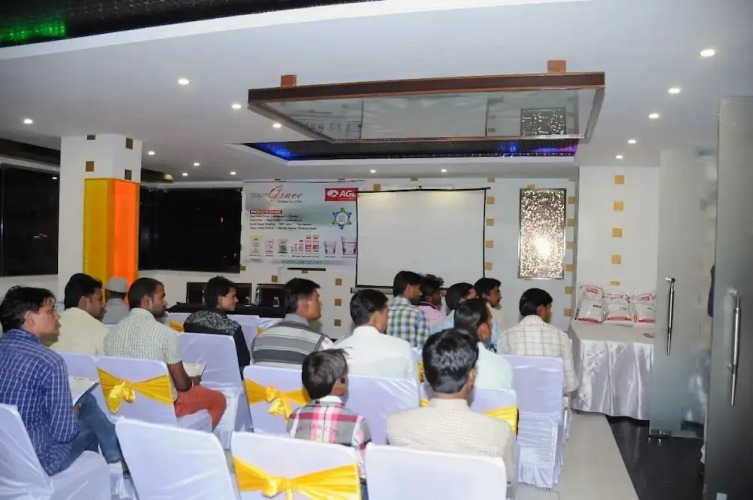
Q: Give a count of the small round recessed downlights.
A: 15